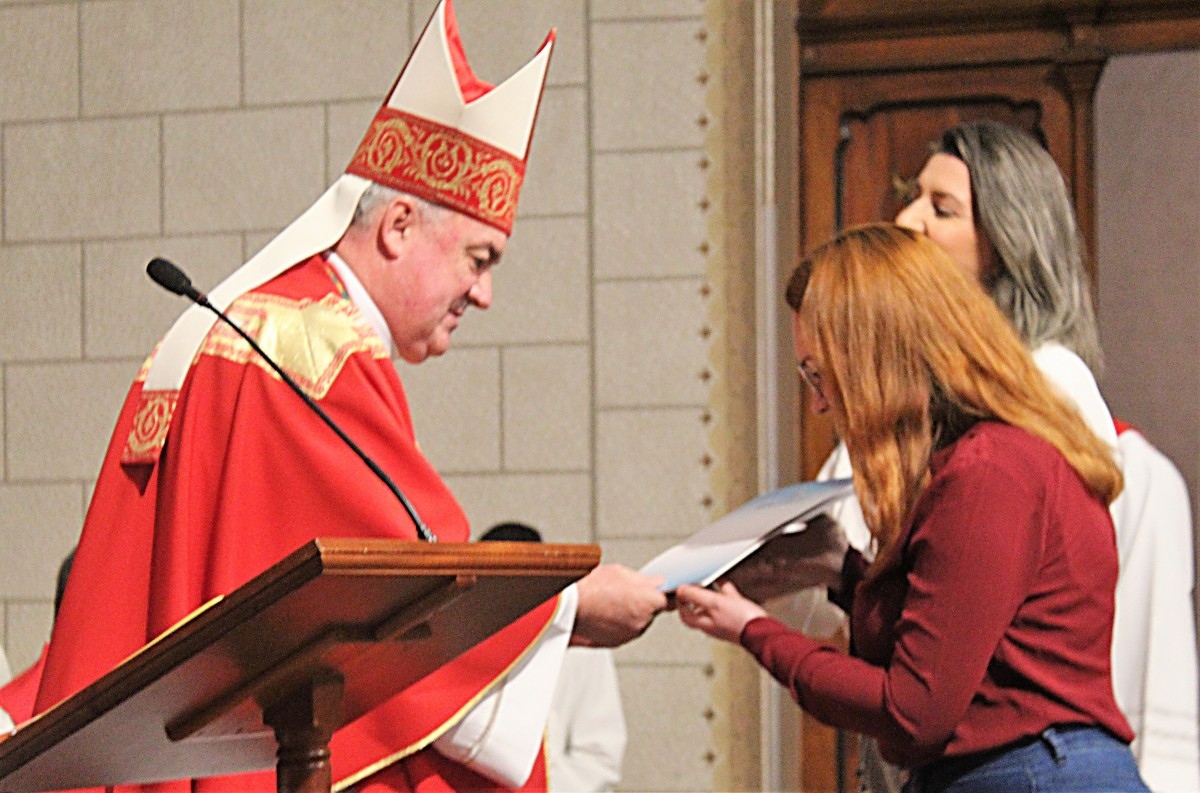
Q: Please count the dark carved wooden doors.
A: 1